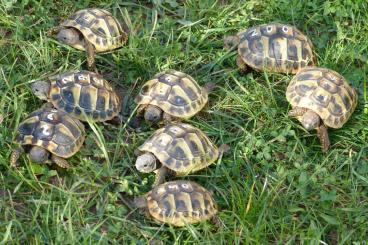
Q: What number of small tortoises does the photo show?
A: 8